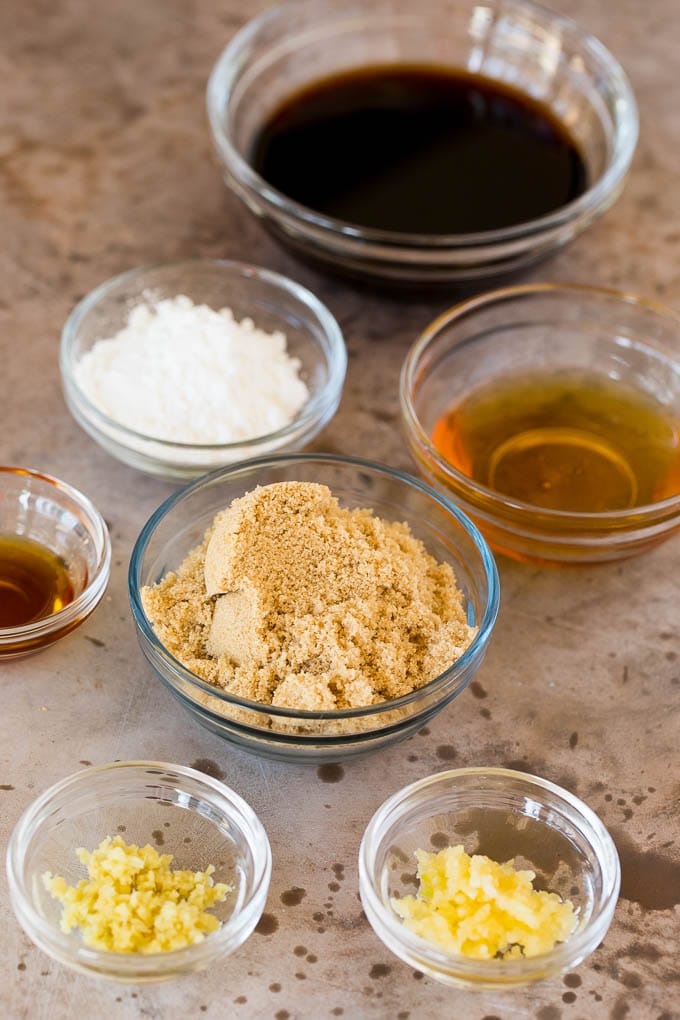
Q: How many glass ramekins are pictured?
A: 7